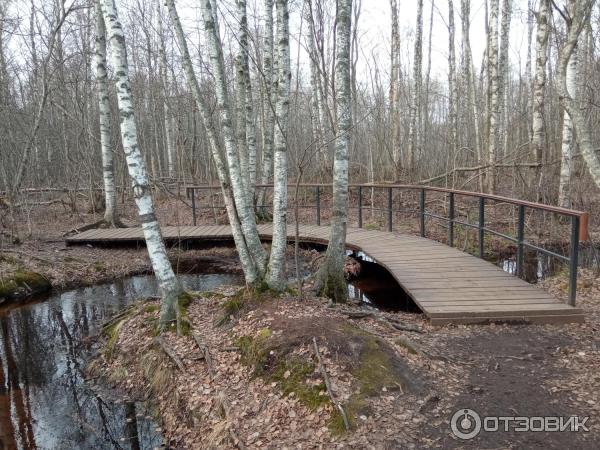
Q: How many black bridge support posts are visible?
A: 9